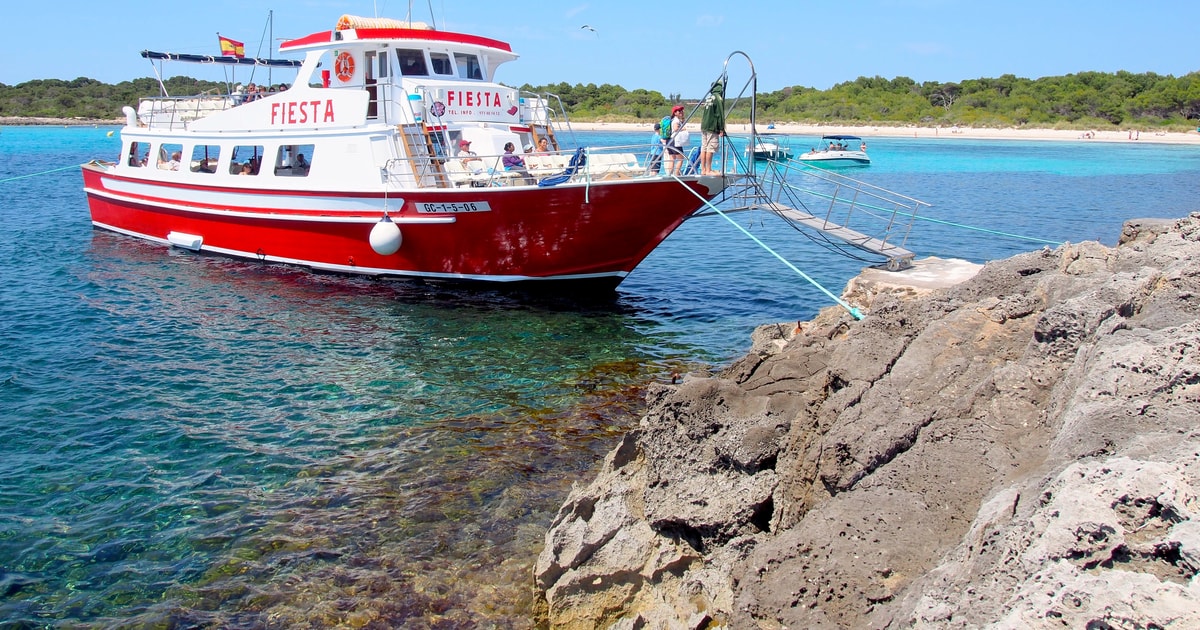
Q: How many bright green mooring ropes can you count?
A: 3